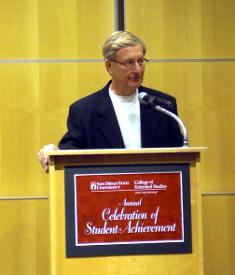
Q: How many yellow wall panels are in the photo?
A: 6